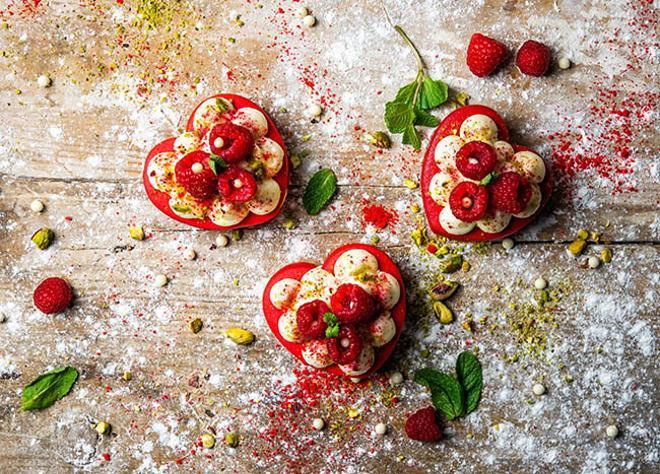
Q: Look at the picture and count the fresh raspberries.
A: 13